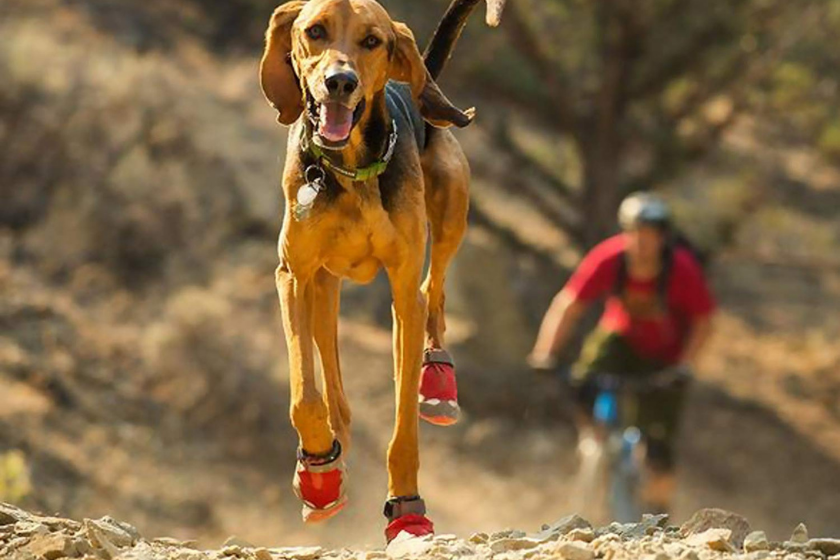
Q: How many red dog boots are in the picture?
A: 3